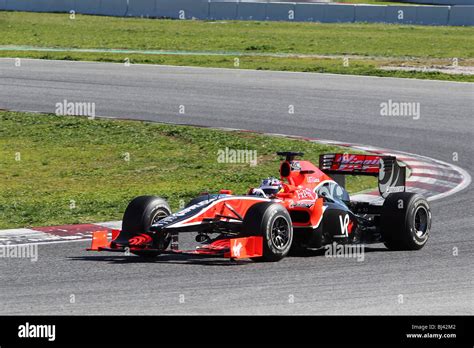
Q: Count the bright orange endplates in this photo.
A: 2